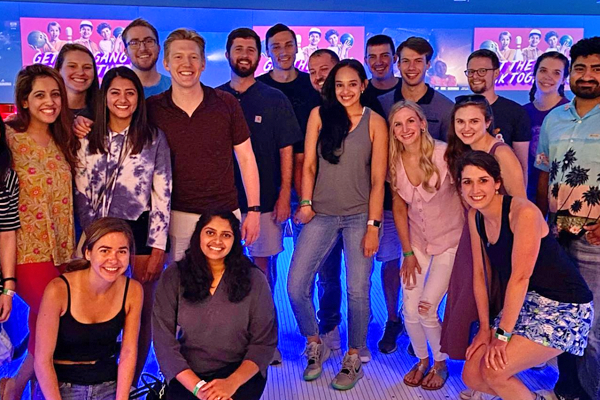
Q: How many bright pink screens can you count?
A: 3